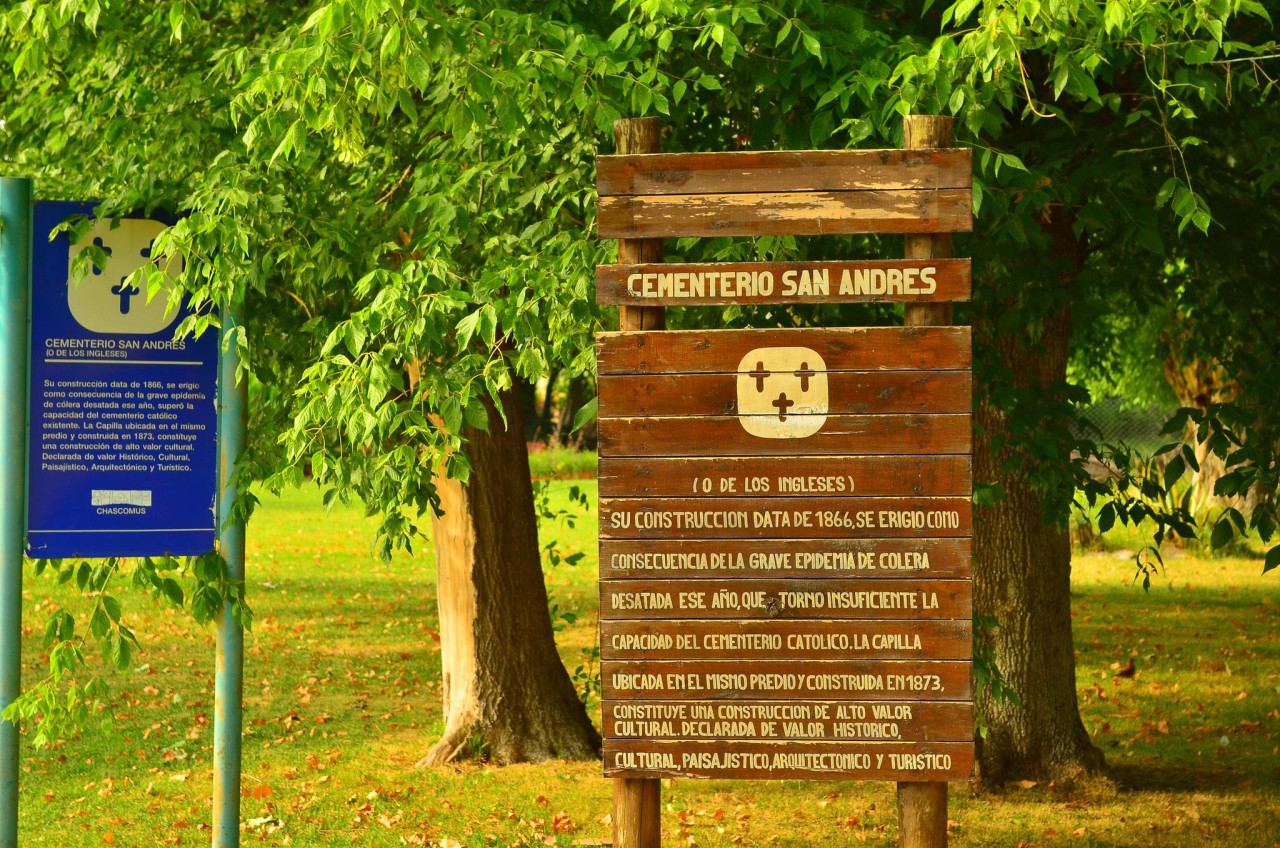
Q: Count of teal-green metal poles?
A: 2